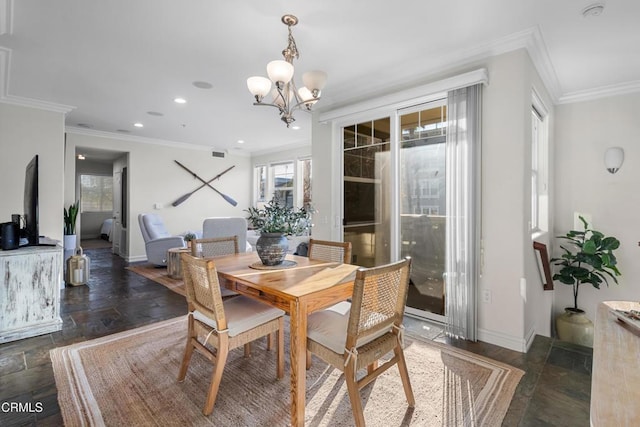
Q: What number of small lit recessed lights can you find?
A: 4